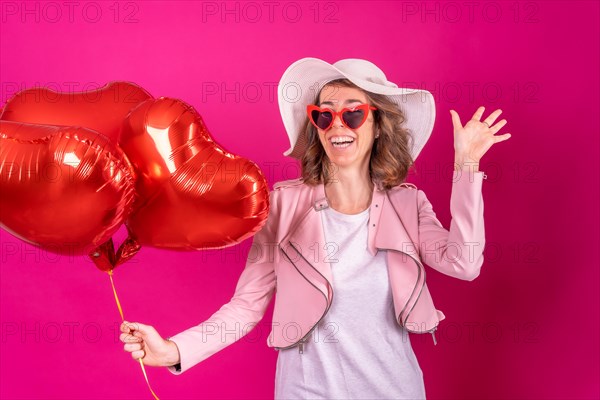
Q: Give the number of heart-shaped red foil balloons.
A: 3